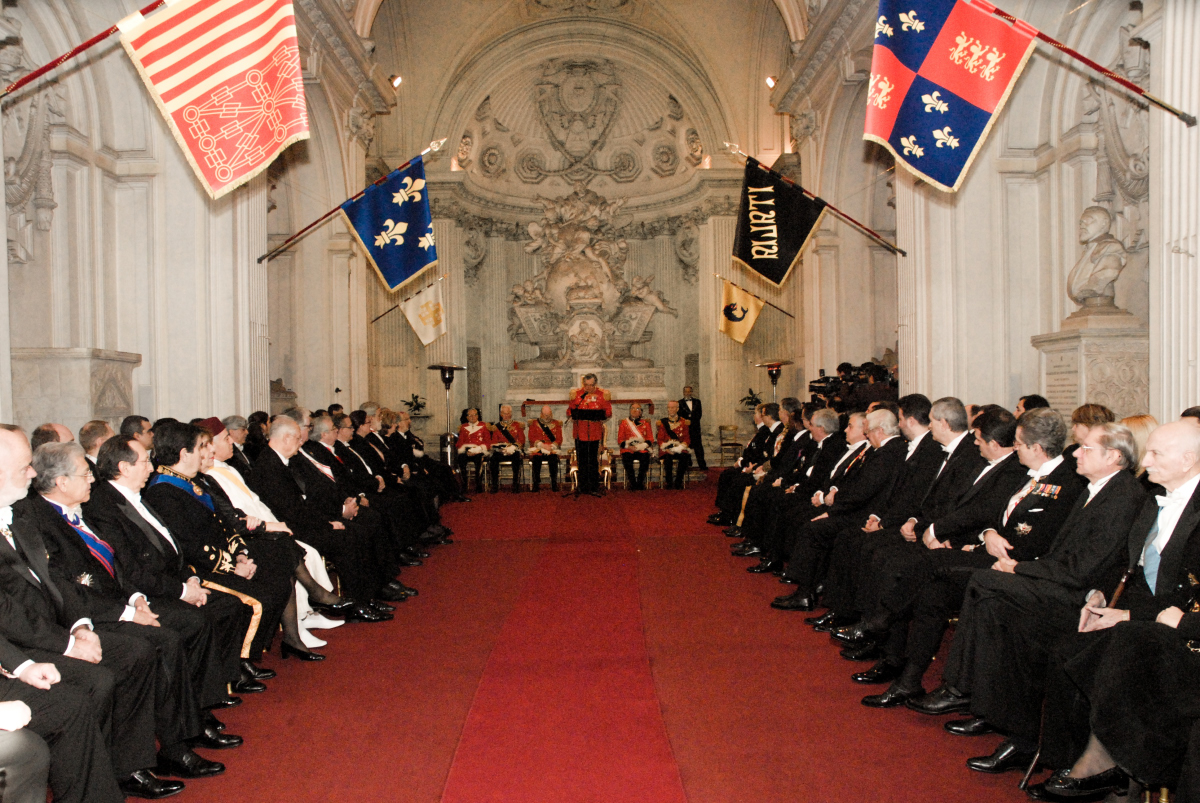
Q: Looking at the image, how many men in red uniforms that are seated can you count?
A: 5